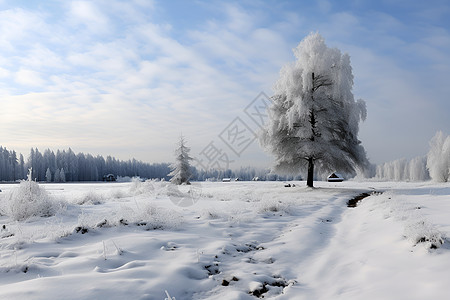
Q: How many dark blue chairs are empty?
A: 0